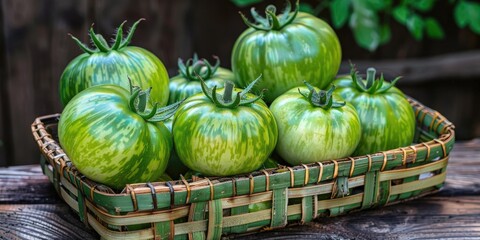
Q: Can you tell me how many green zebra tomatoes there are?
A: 7